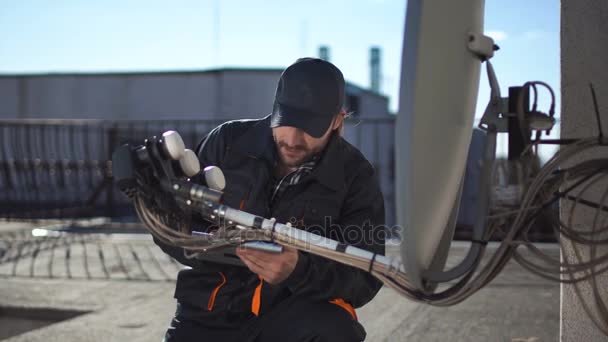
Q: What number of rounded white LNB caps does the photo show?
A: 3